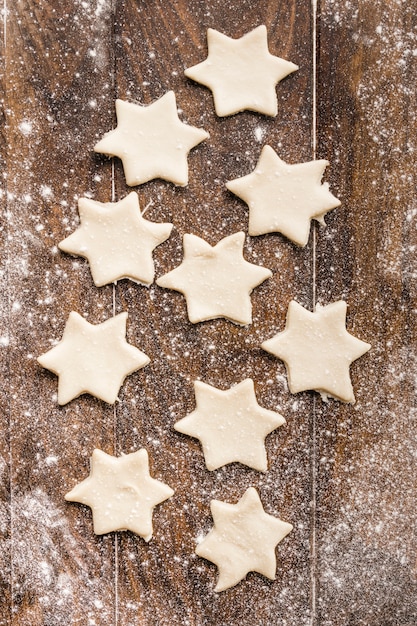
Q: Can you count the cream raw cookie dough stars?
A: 10